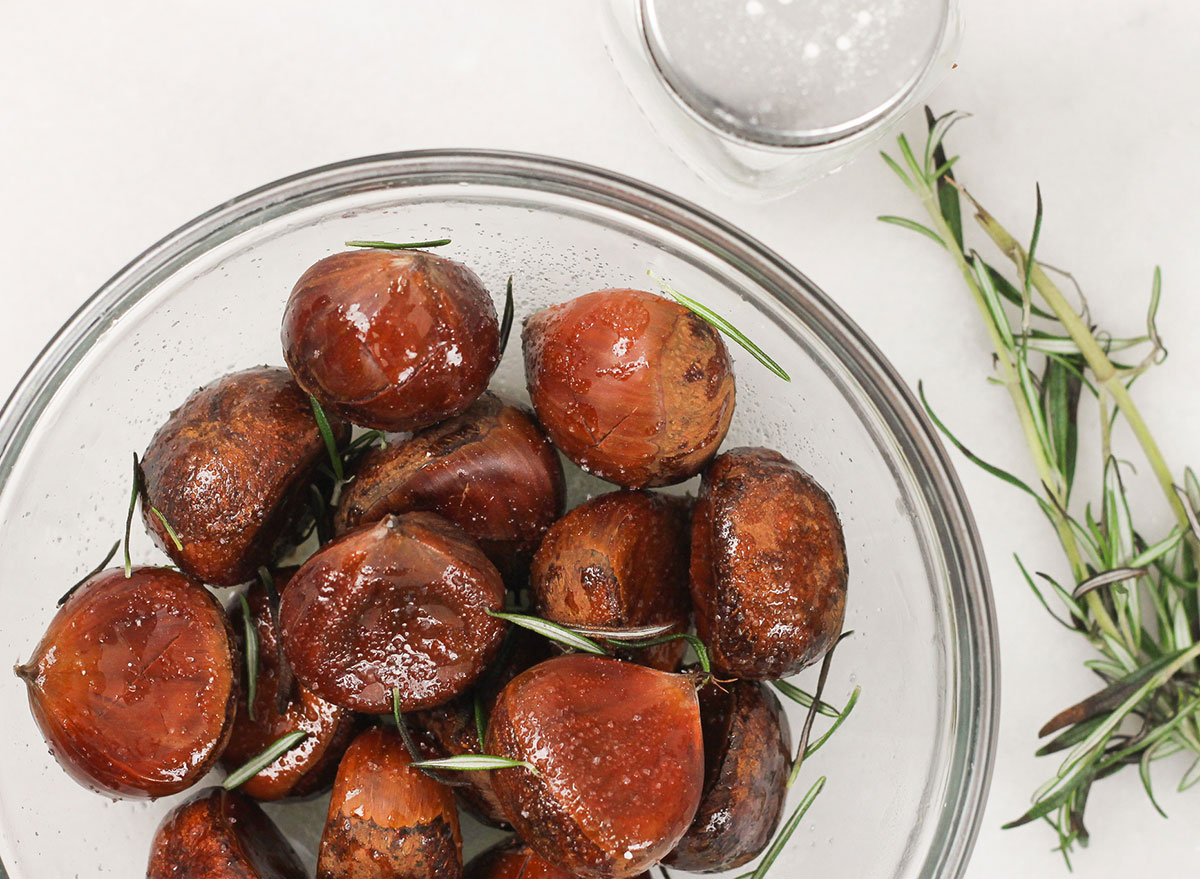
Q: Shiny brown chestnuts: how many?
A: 15